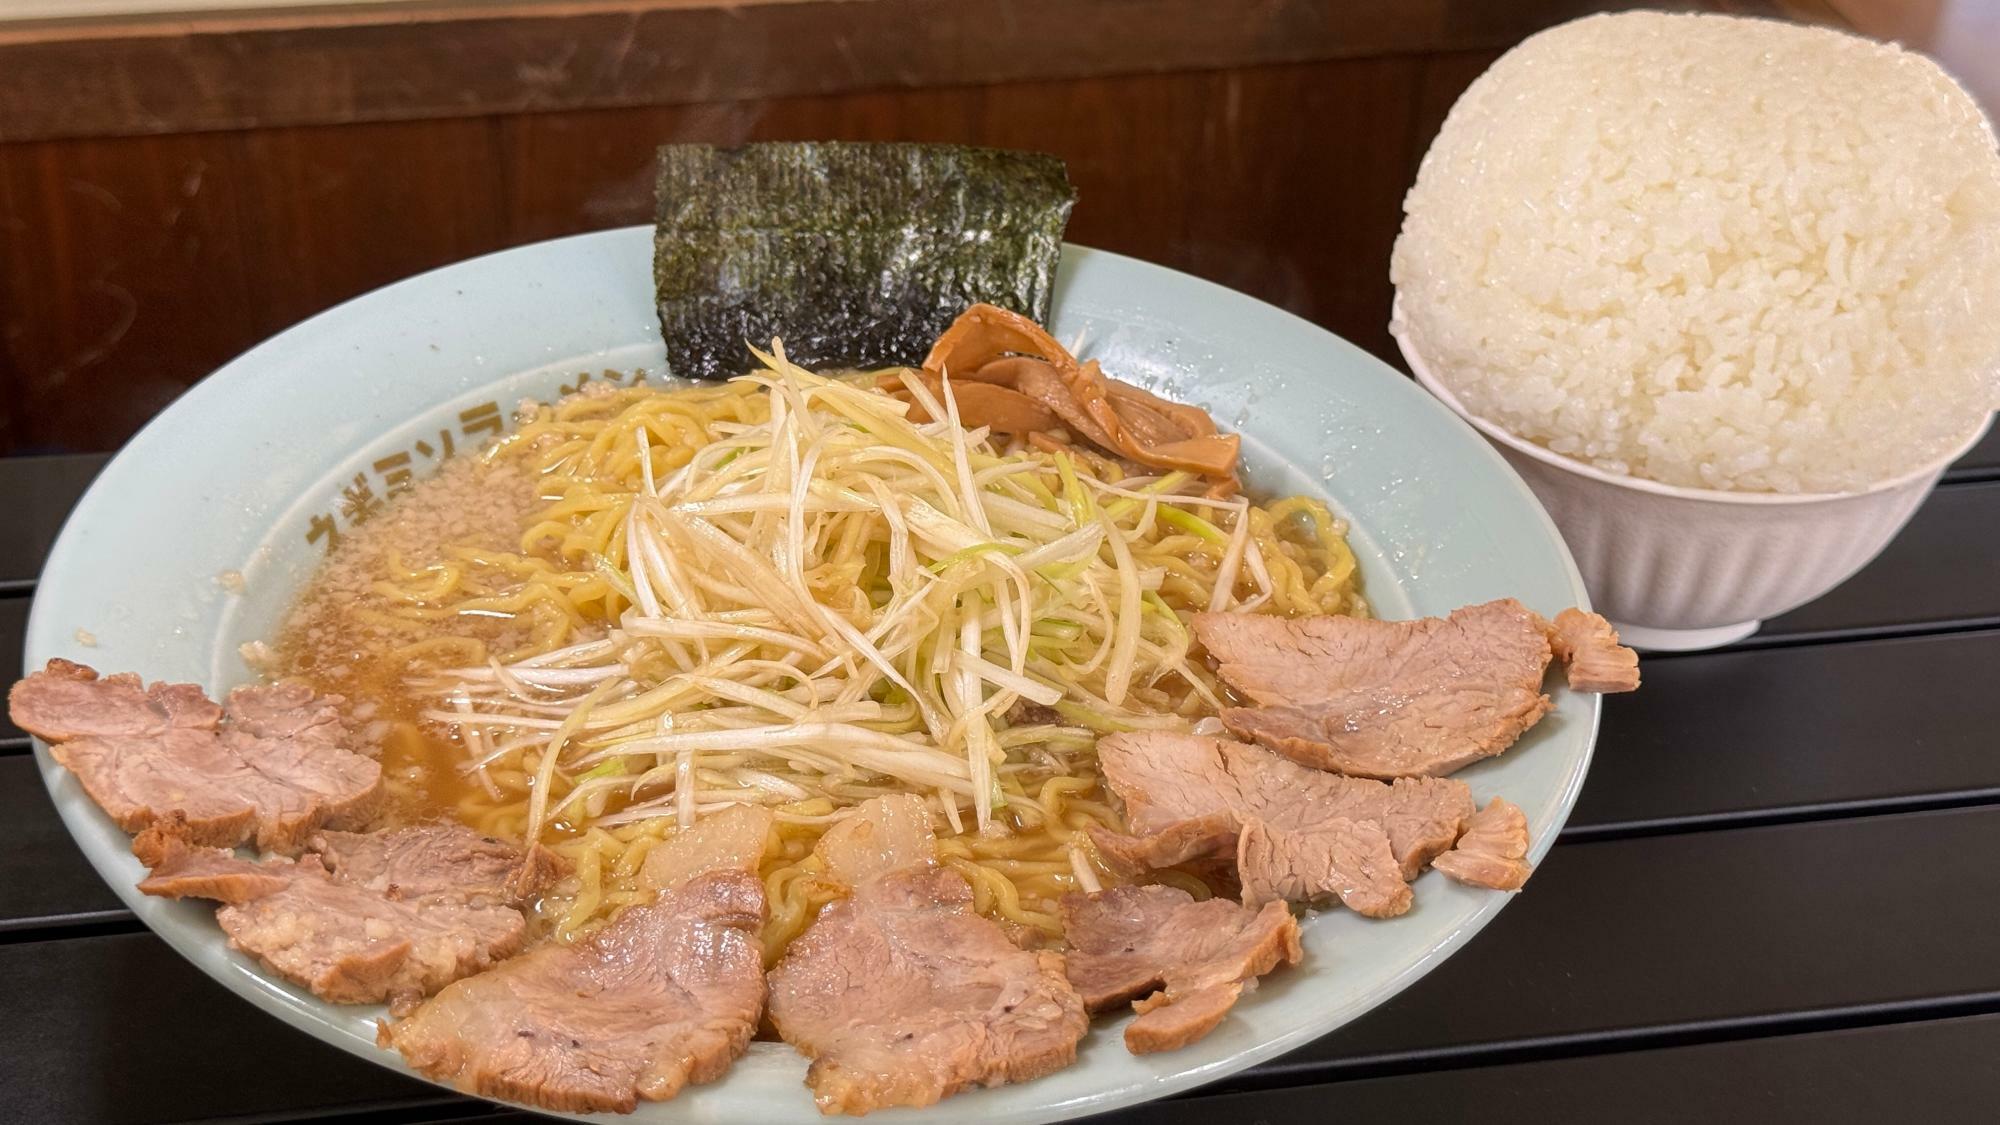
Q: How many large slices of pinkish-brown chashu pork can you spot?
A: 7